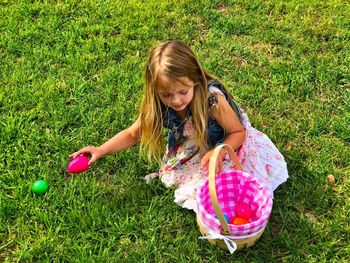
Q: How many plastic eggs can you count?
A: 5